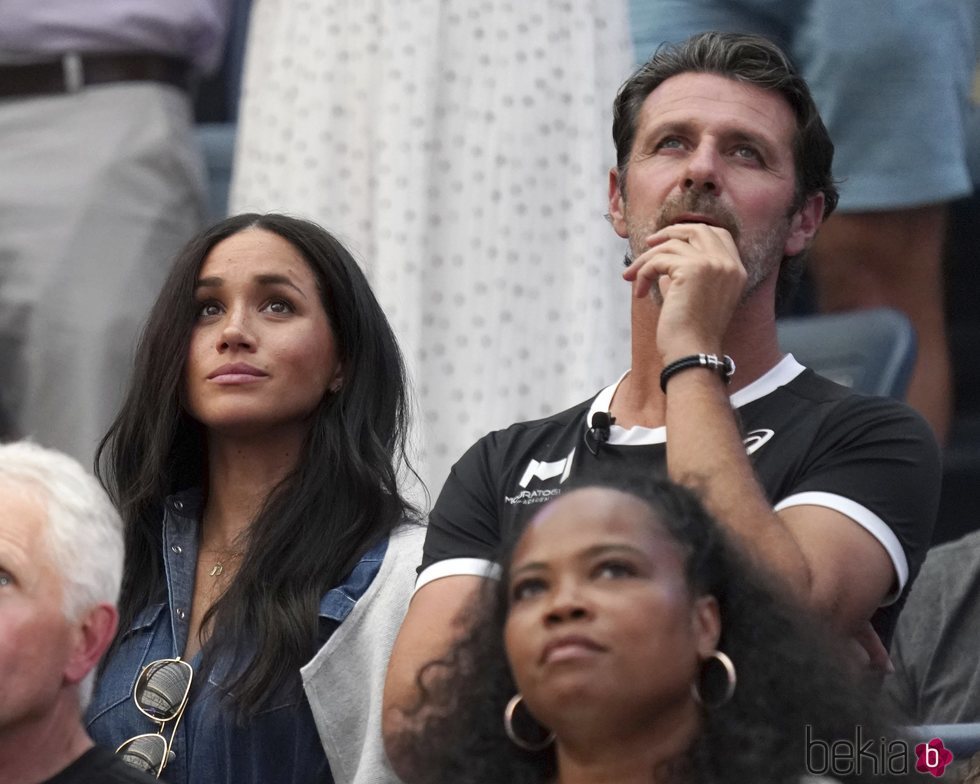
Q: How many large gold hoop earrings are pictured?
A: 2